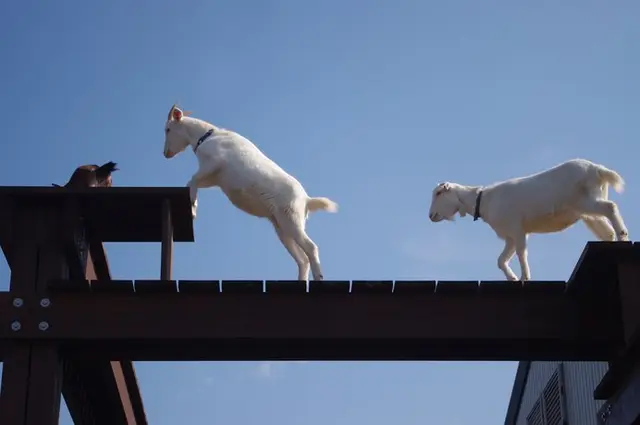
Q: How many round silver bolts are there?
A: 4